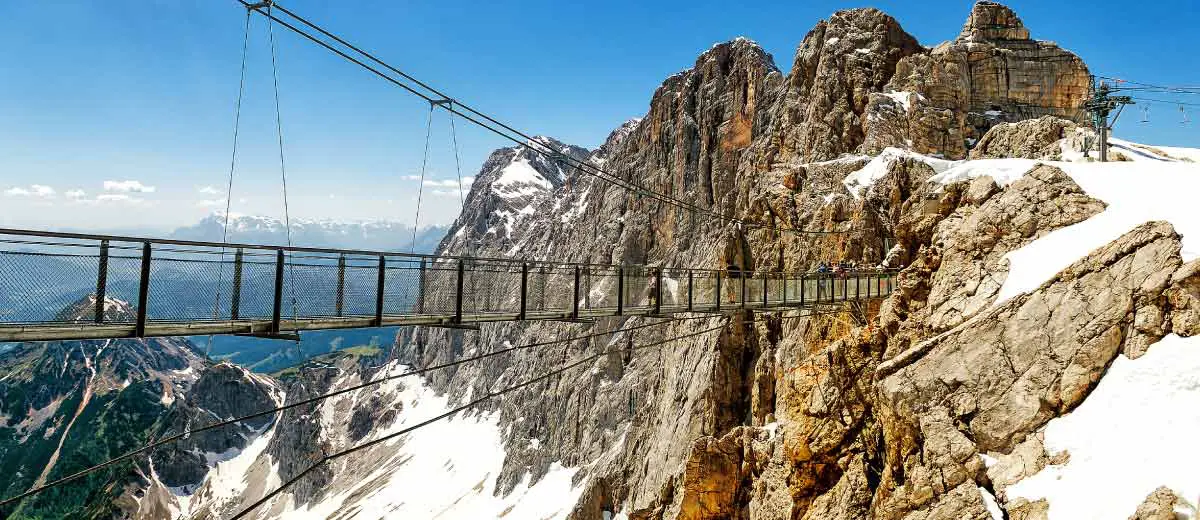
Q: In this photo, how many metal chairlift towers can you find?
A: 1